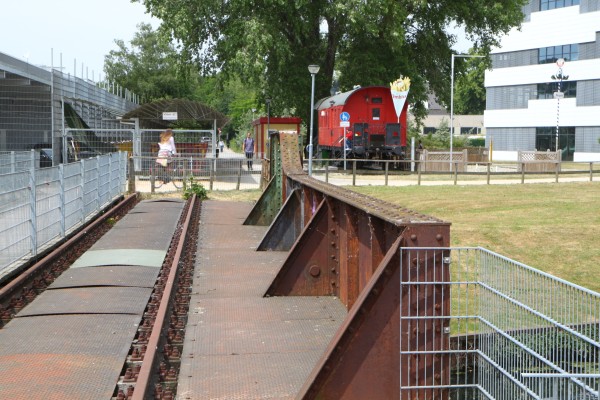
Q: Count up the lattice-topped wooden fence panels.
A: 2